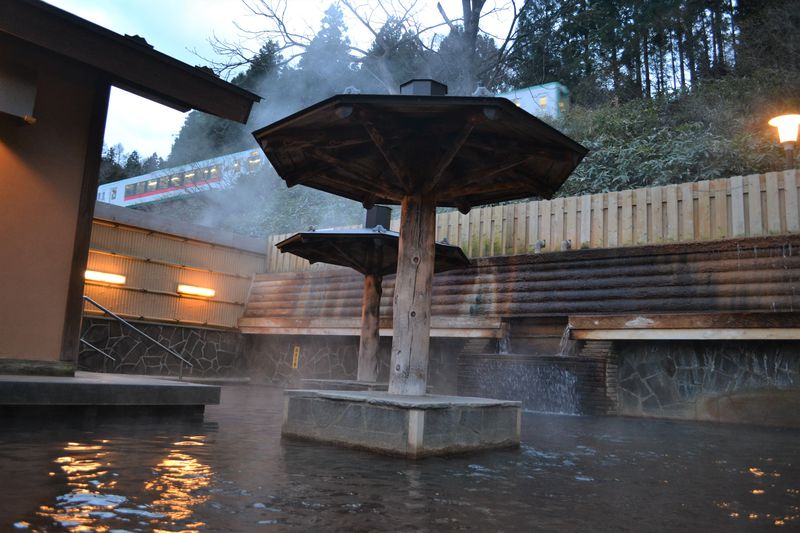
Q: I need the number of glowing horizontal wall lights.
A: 2